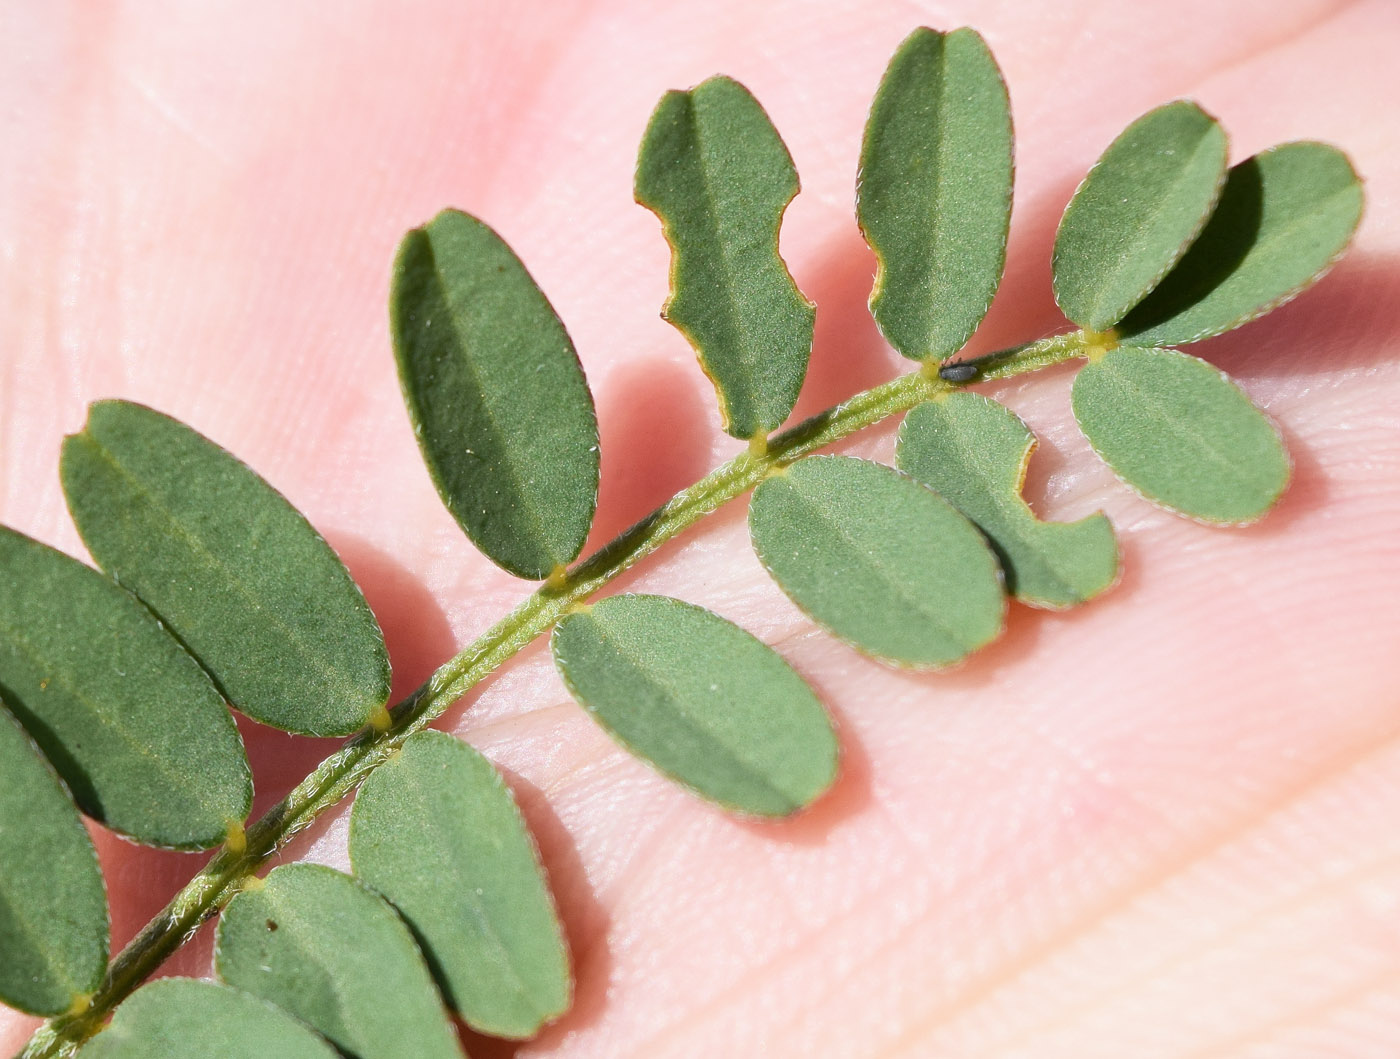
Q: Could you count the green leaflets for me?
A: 15